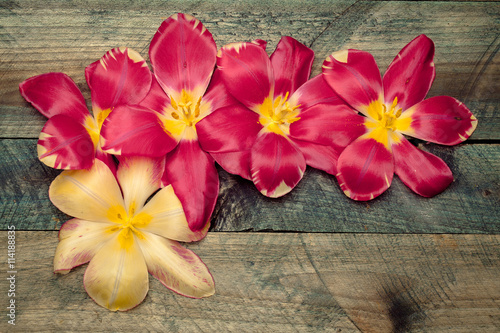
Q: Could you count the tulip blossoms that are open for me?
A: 5